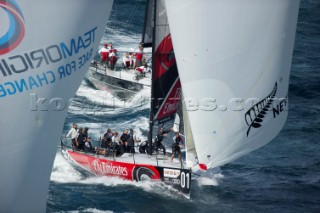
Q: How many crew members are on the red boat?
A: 11